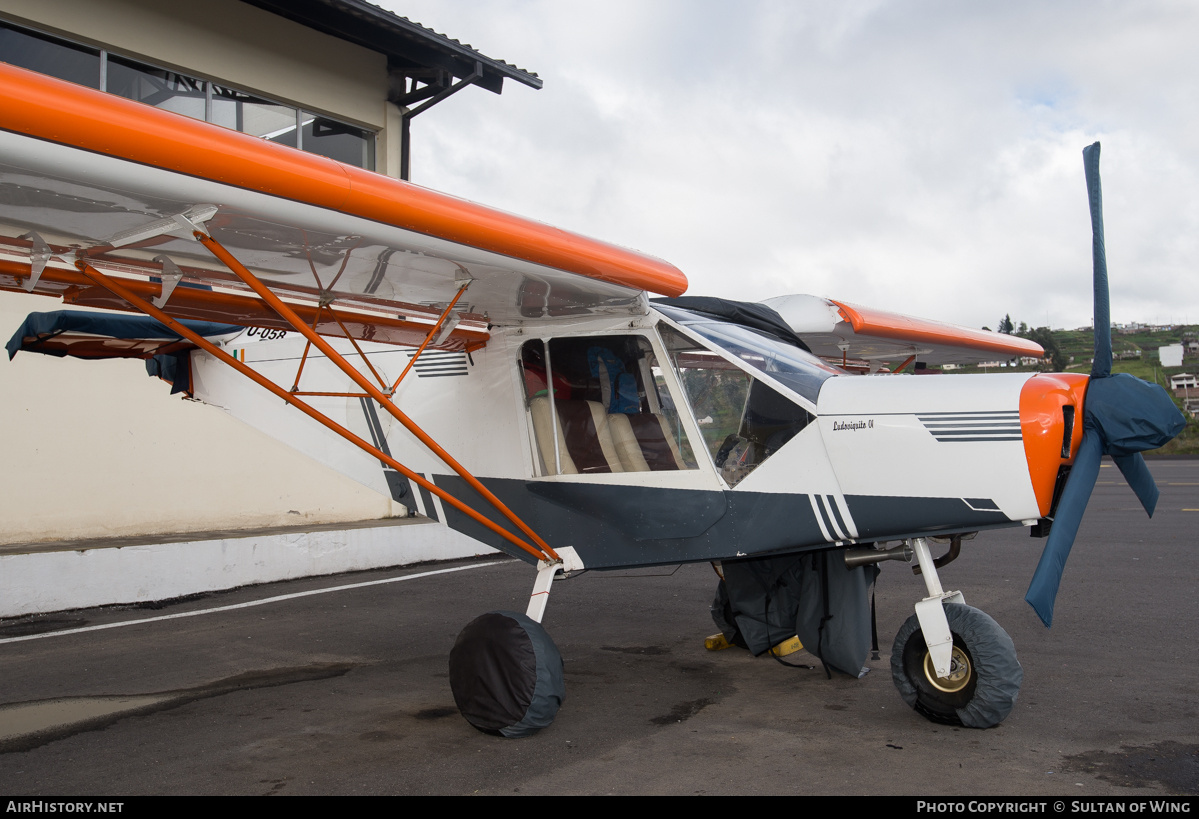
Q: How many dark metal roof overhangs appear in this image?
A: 1